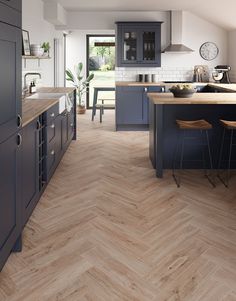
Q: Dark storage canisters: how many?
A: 3